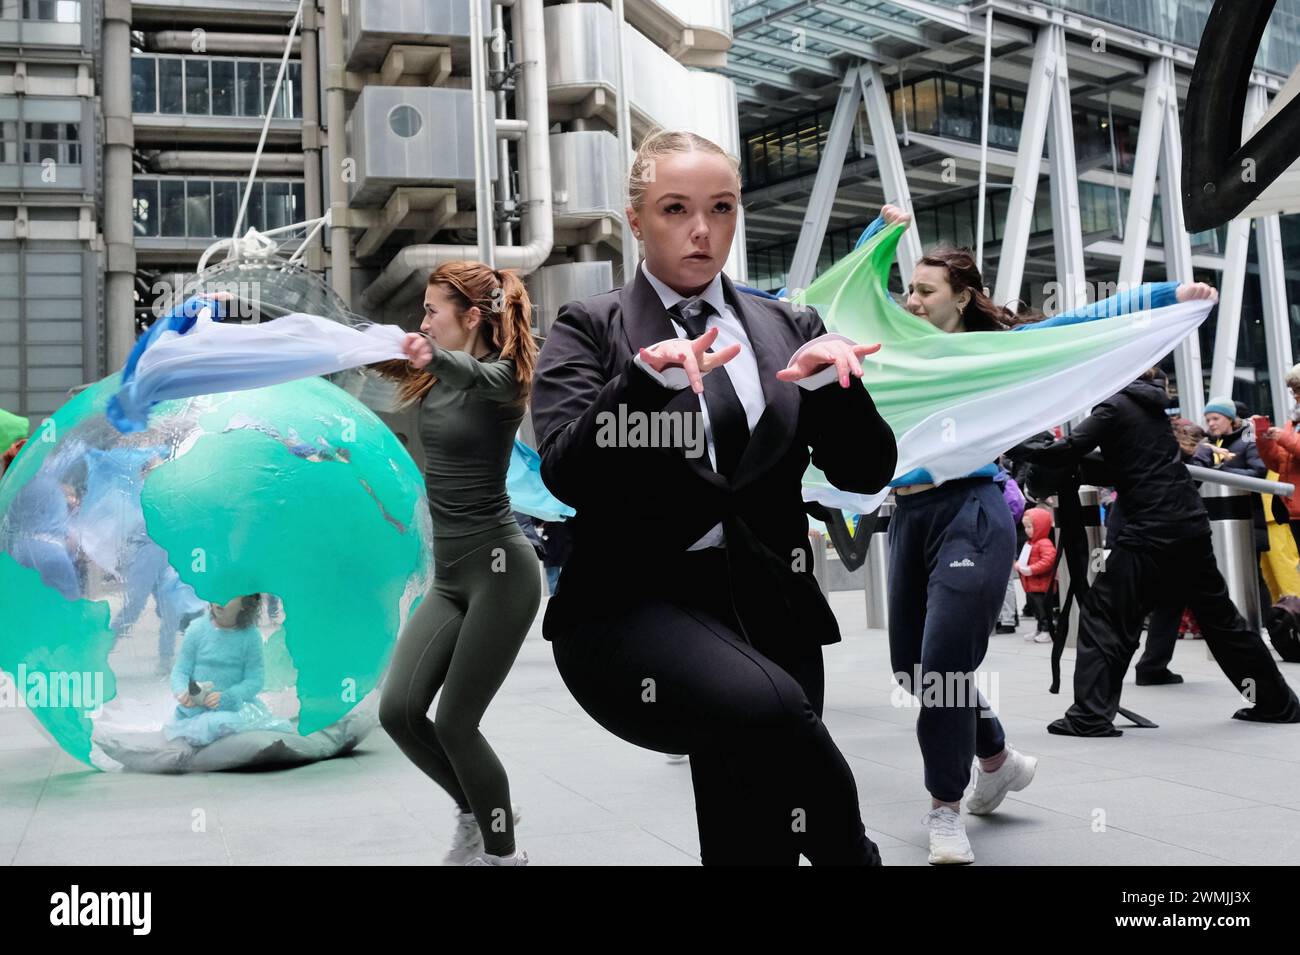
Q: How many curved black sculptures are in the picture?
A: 1